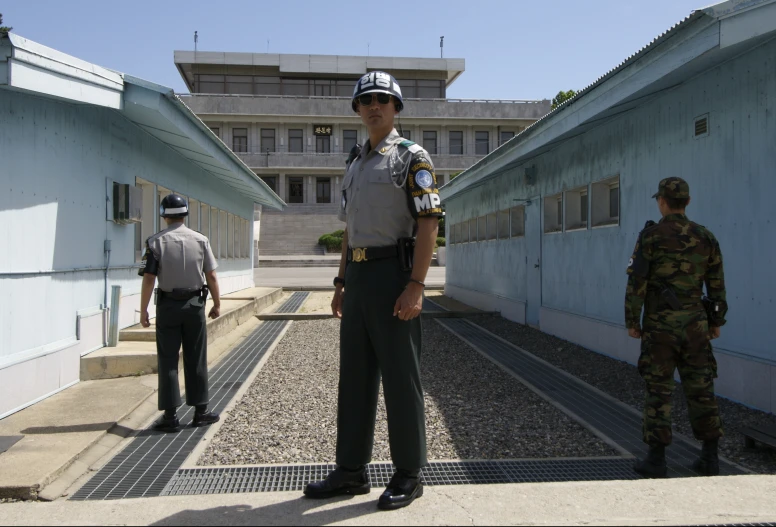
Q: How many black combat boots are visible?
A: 2